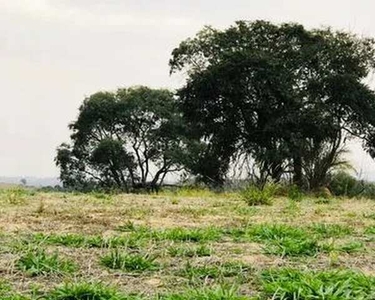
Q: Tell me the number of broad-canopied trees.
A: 2